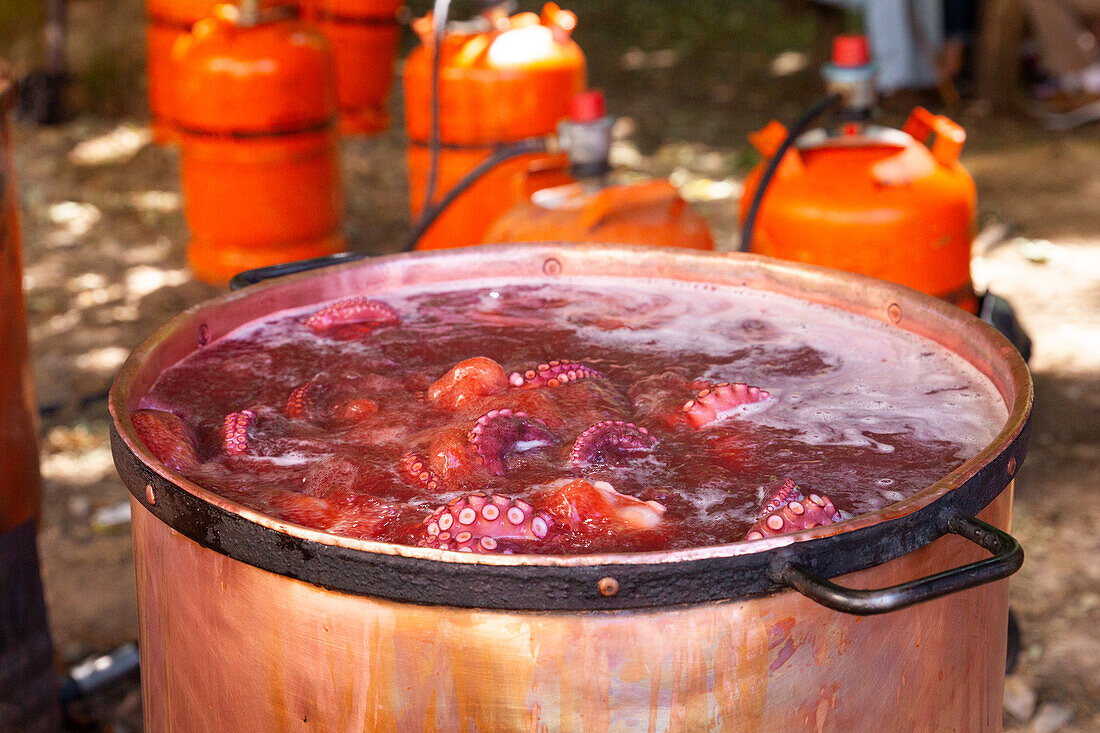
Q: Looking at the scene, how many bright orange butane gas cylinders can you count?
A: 6